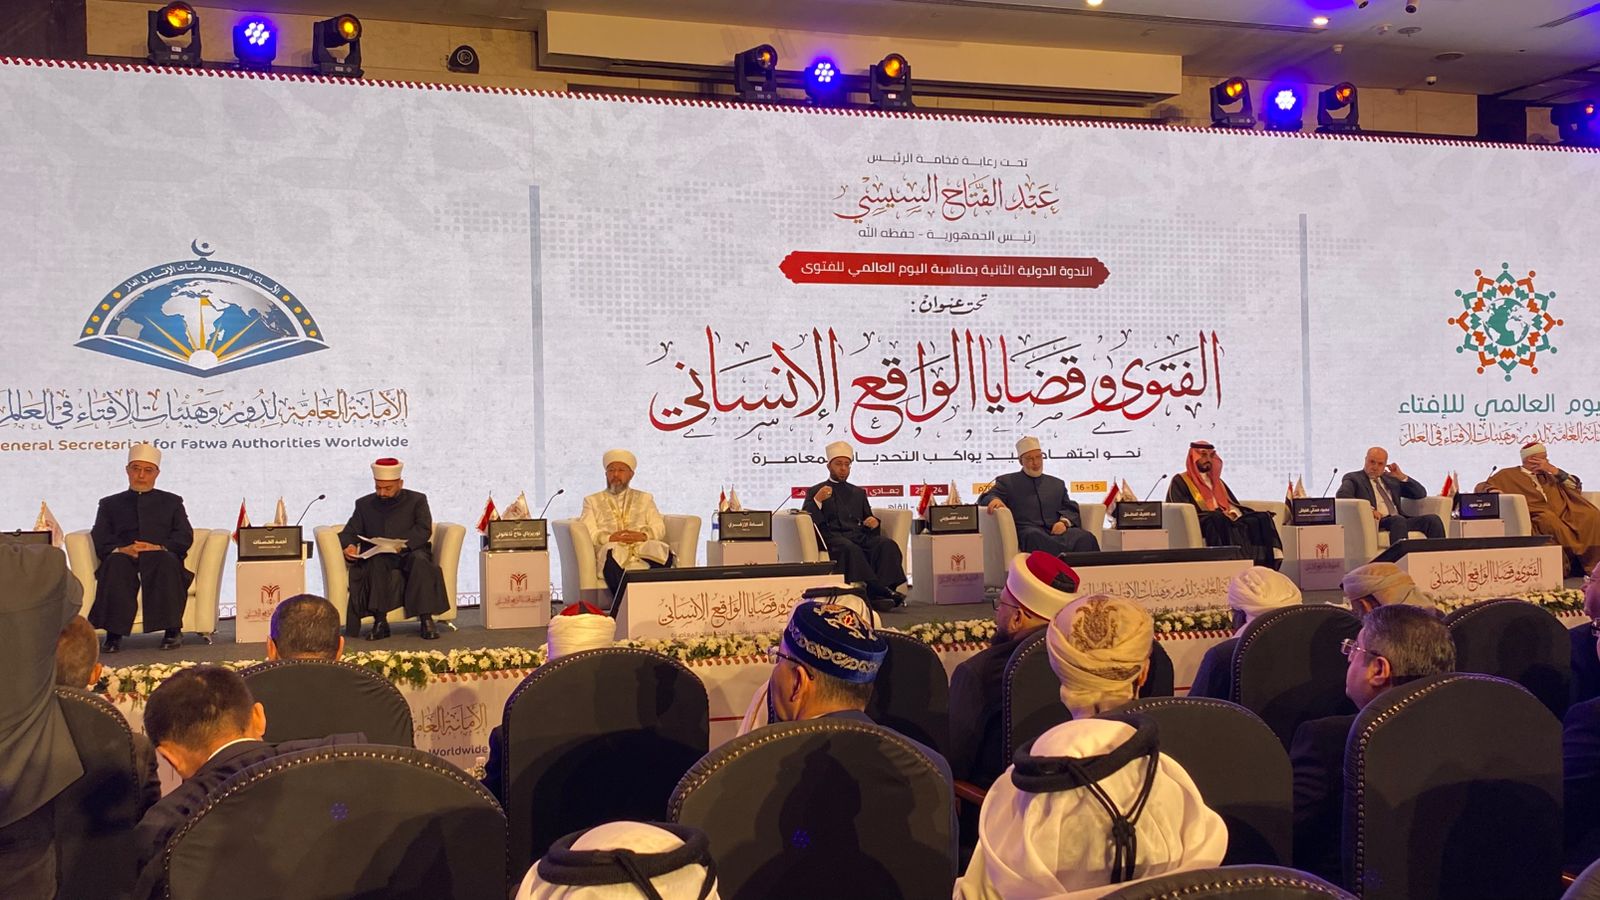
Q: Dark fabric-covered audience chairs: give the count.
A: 13